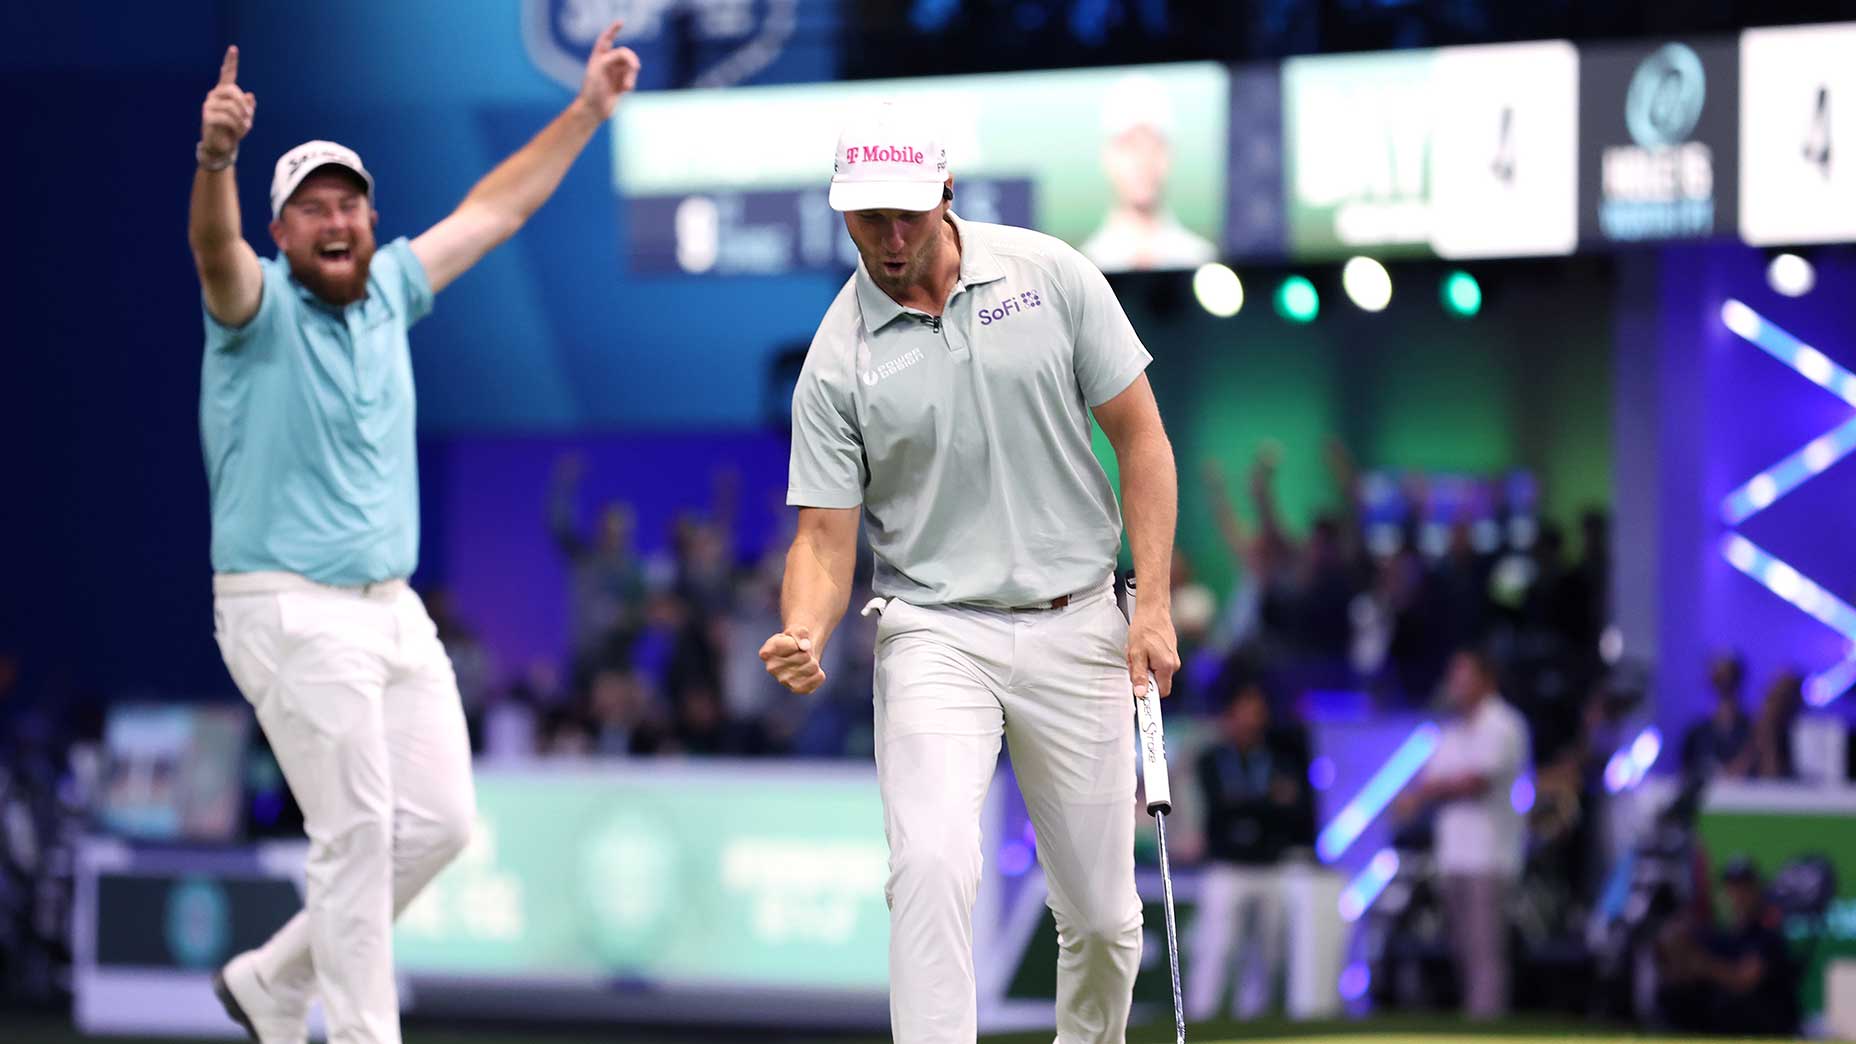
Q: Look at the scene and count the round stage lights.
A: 5